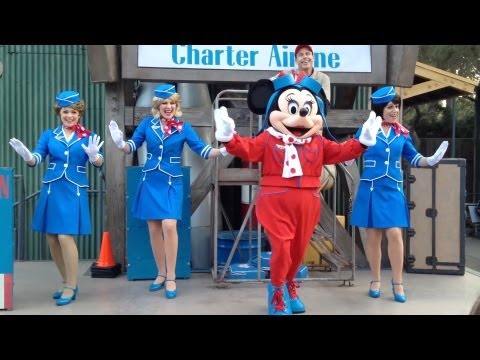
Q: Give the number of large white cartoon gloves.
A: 2